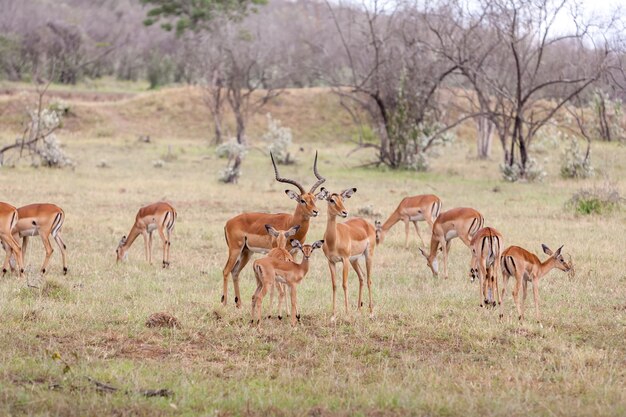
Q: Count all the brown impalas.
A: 11